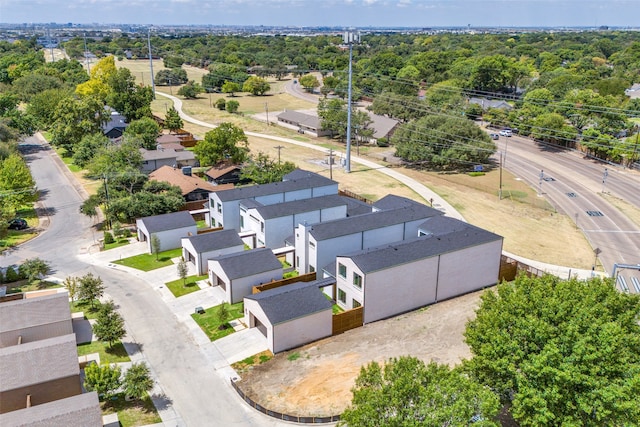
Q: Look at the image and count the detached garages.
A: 4